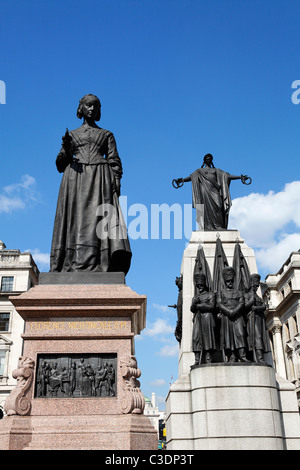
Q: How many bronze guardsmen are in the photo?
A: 3